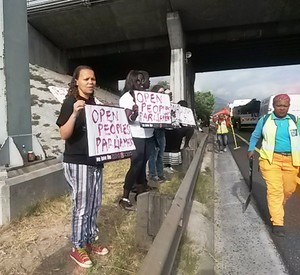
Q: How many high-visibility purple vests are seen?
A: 0